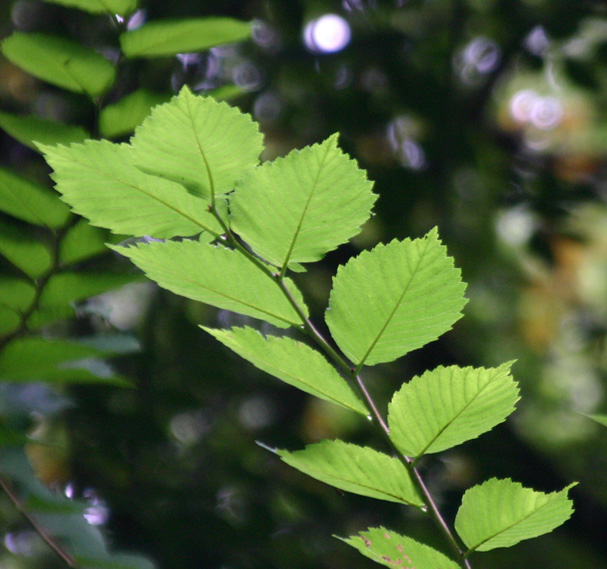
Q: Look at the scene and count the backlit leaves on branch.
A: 10